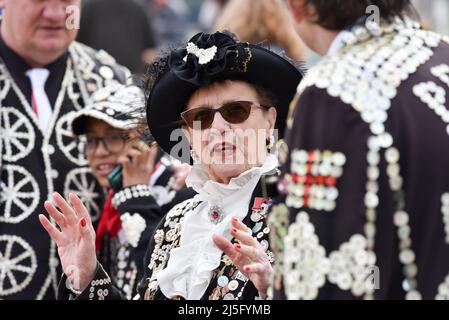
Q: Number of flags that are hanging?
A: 0